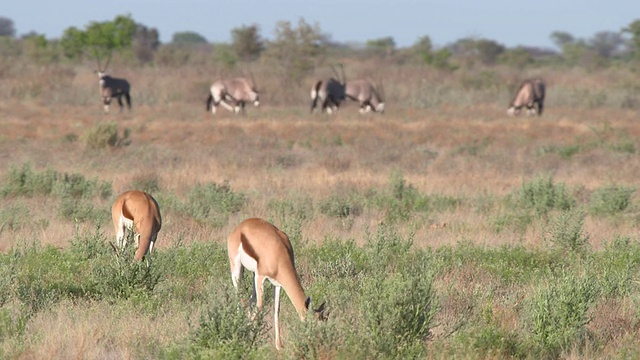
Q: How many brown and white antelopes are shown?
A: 2